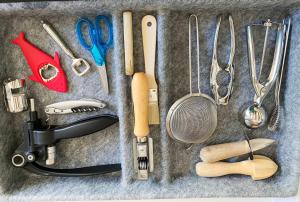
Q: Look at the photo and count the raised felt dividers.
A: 2